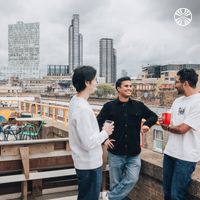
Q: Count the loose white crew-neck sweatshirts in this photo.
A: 1